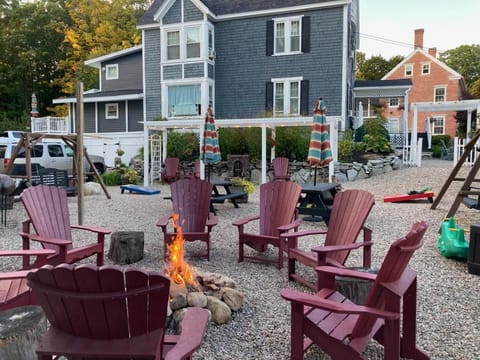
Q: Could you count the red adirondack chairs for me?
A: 10